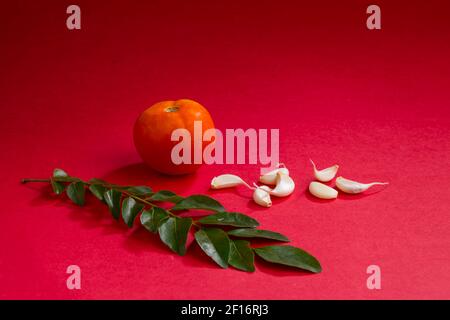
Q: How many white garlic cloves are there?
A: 7